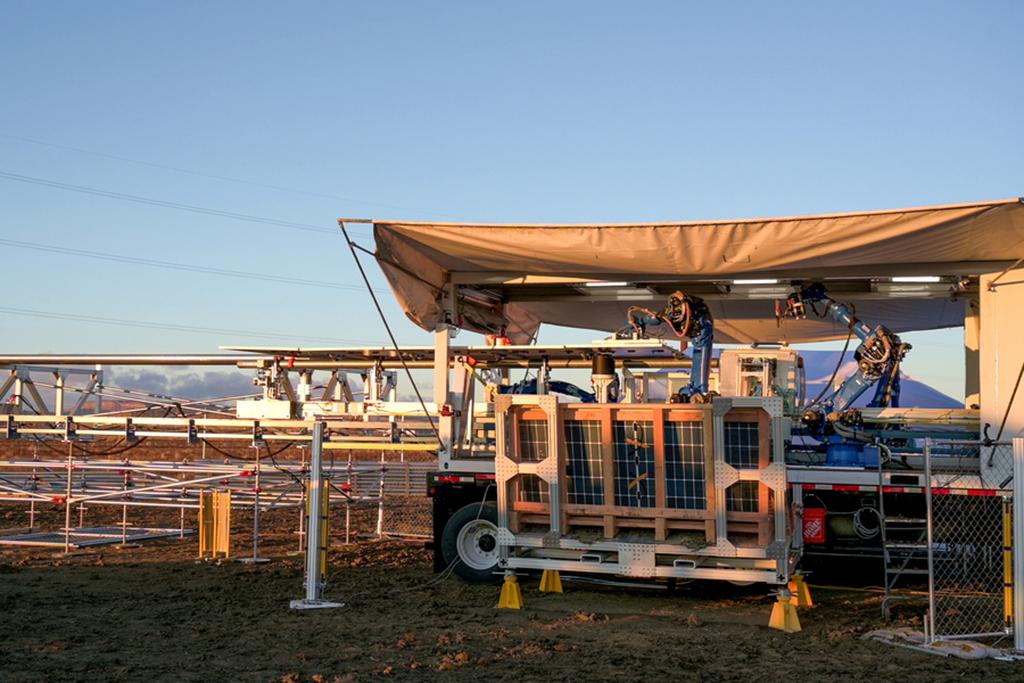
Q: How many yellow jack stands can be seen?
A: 4